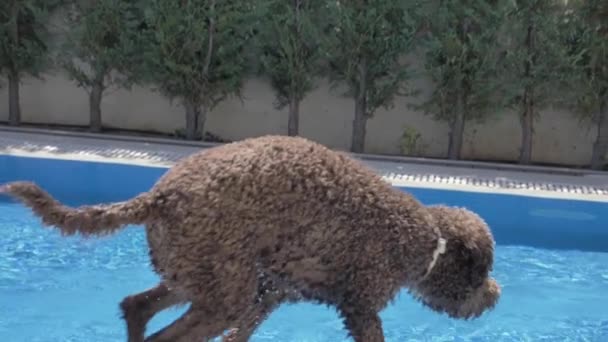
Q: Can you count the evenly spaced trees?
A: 8